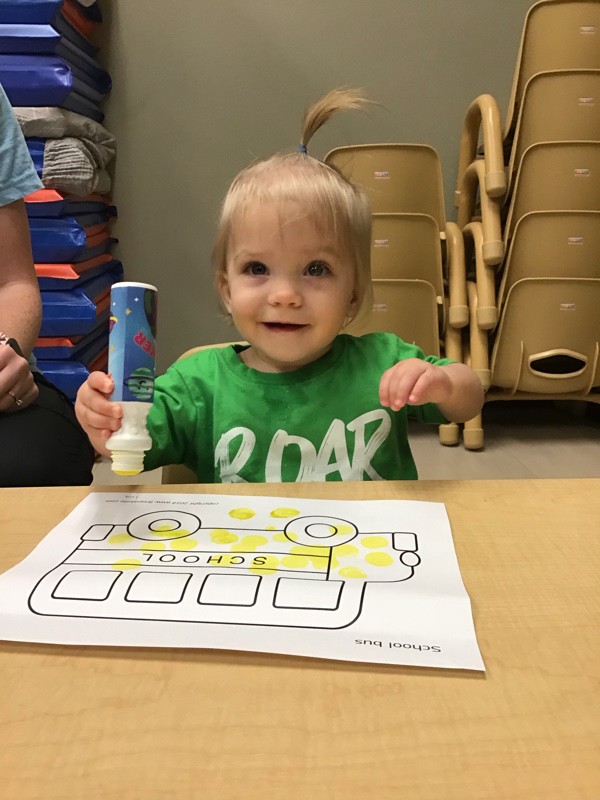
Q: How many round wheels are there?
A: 2